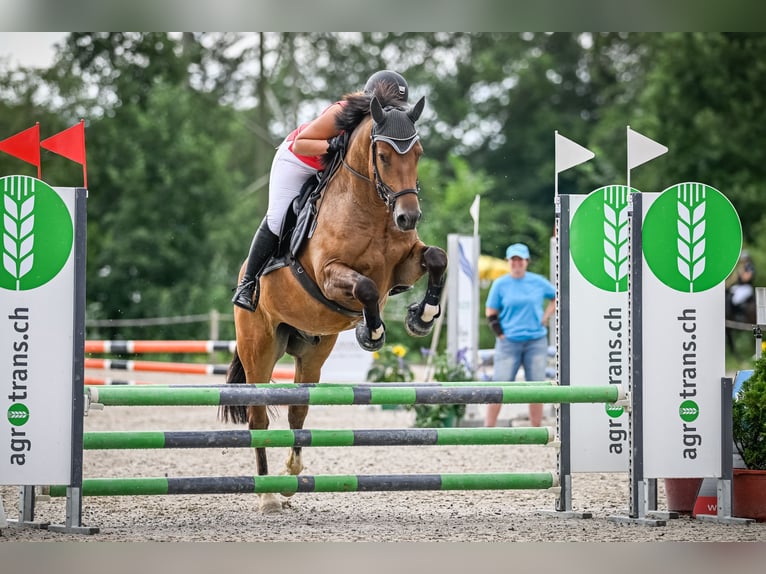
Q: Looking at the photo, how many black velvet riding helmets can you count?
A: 1